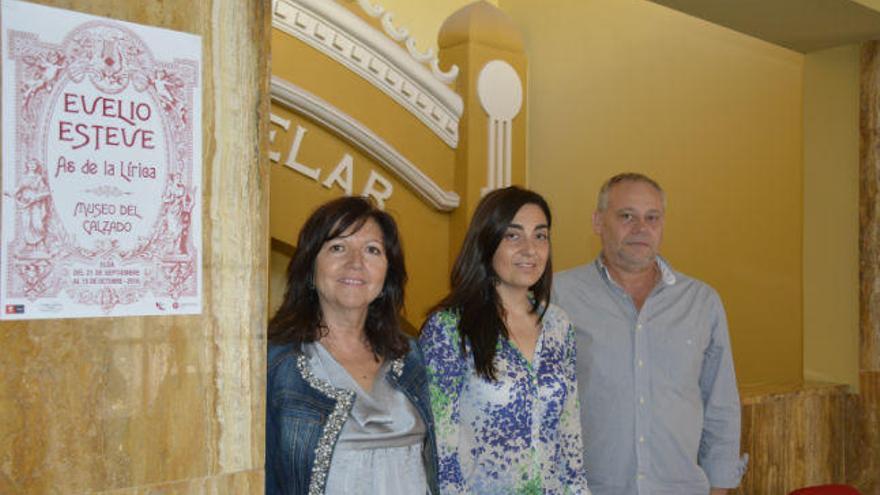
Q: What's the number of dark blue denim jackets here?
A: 1